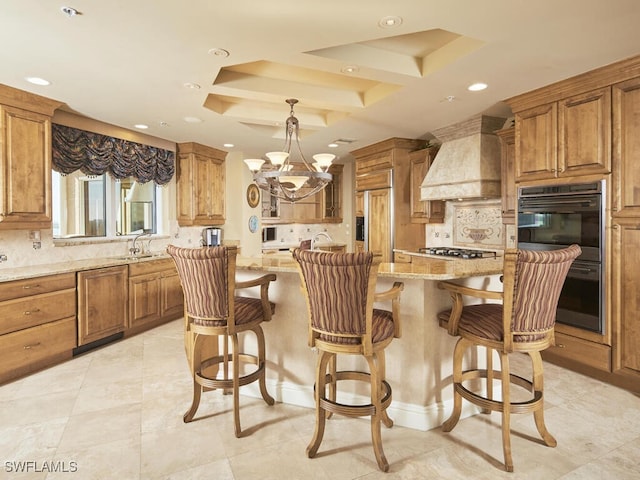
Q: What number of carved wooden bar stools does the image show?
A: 3